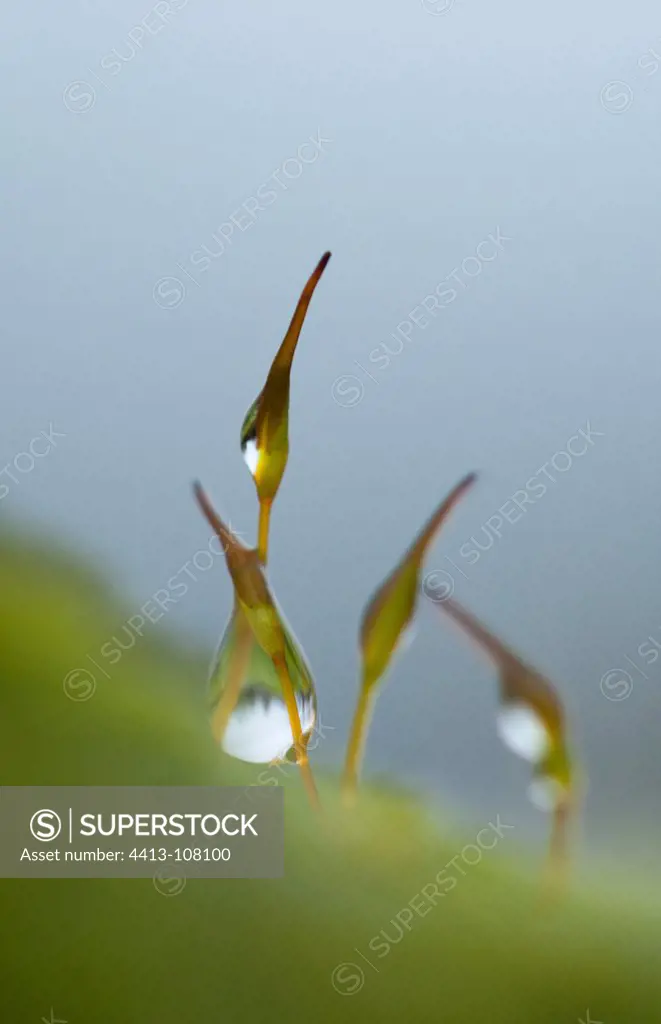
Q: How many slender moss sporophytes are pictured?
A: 4